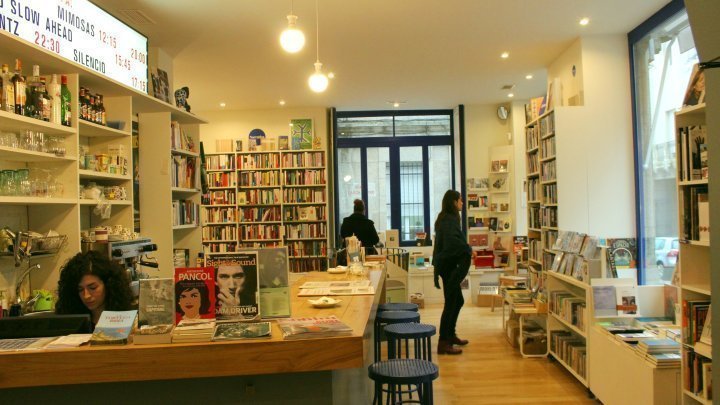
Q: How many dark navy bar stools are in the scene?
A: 4